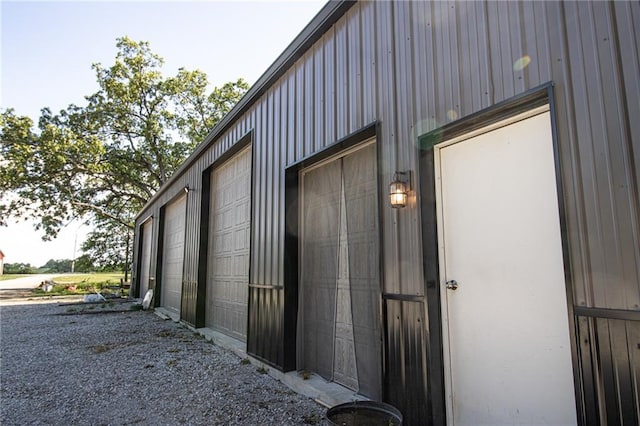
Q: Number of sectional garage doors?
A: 4